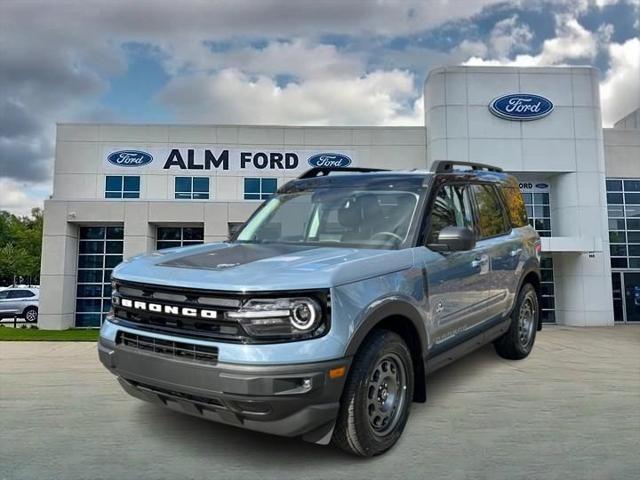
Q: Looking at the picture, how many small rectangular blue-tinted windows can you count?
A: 3